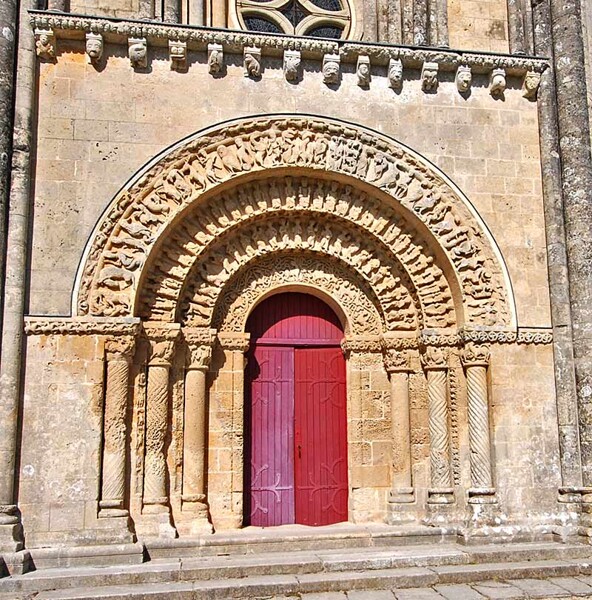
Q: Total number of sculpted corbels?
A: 14